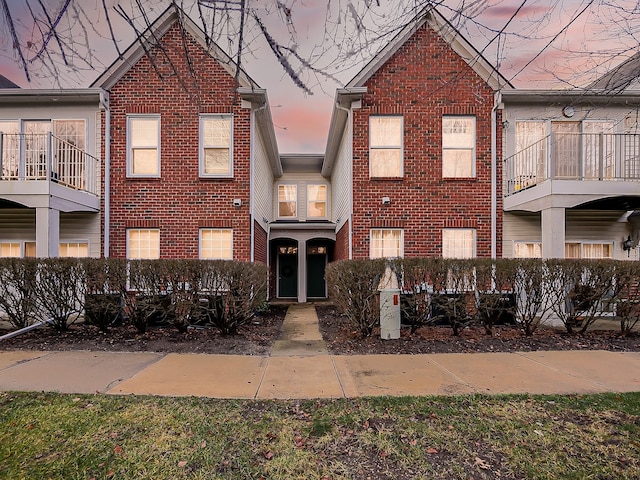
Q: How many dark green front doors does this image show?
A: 2